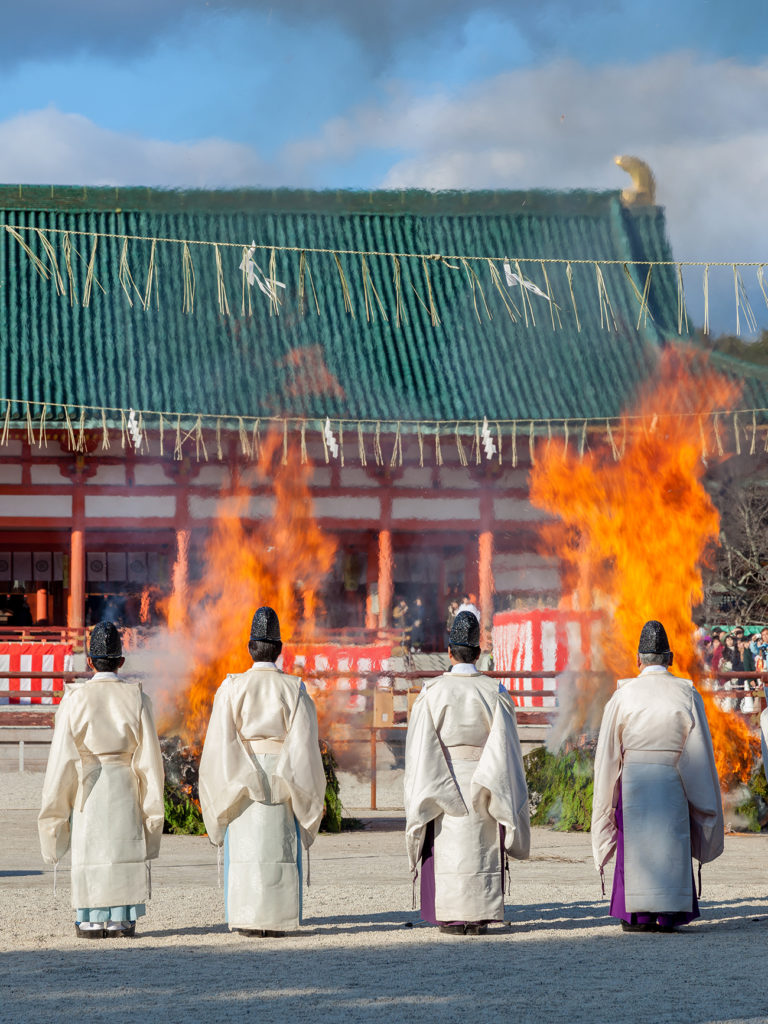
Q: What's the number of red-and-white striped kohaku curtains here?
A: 3